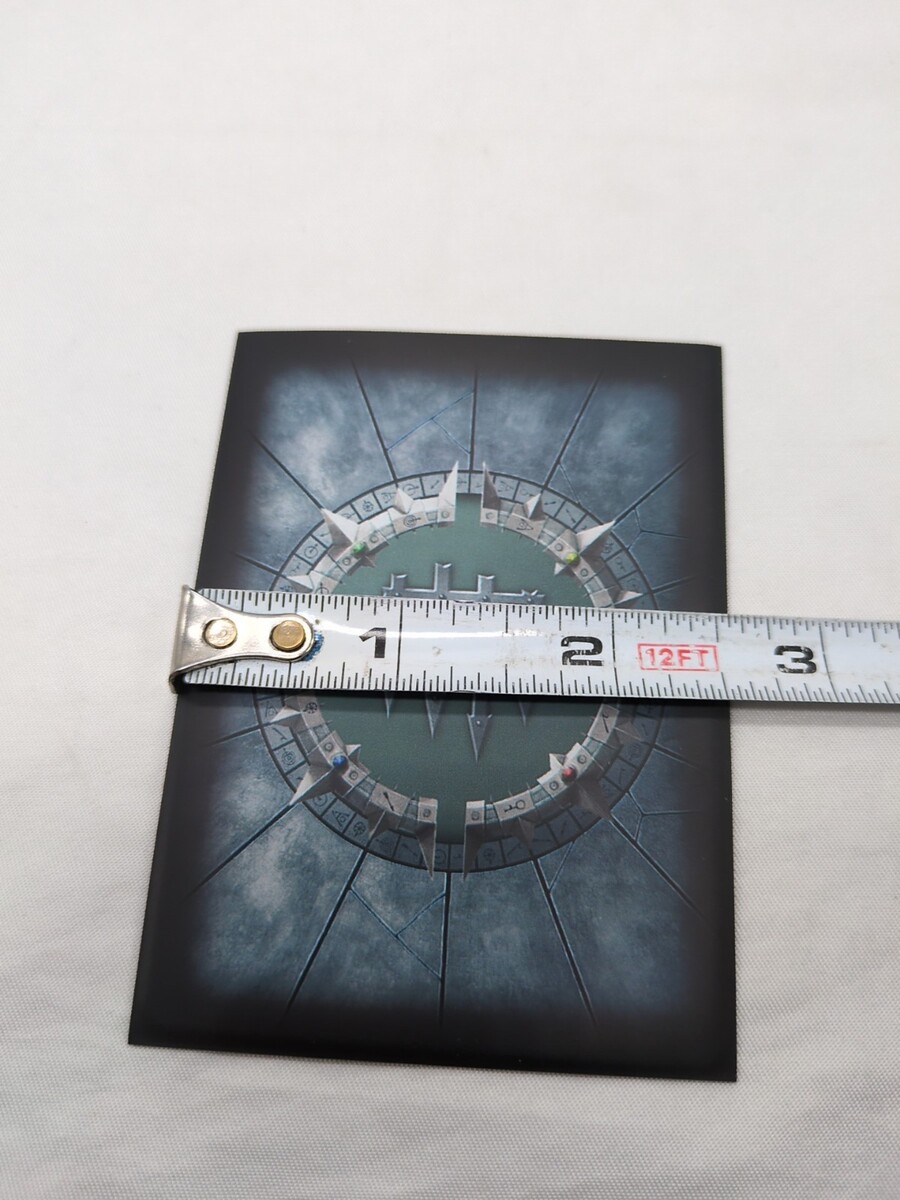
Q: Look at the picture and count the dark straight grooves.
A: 14